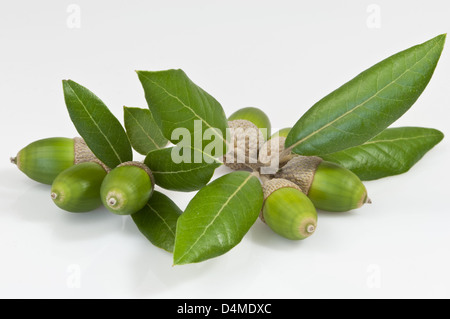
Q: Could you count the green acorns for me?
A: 7